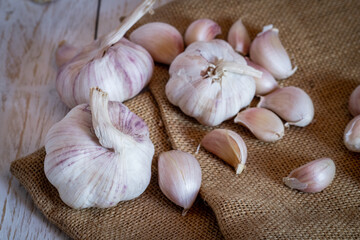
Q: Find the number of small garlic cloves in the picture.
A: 12